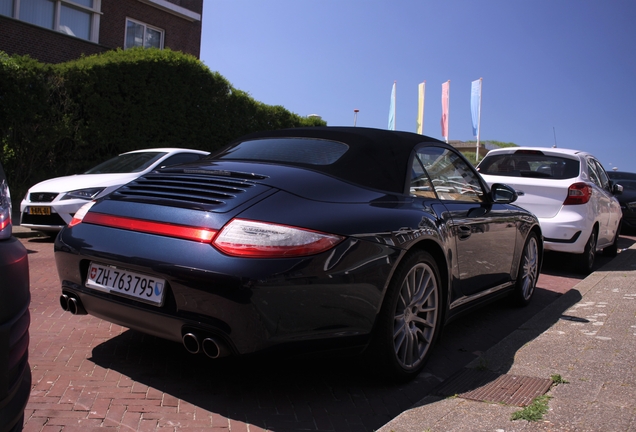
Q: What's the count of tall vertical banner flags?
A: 4